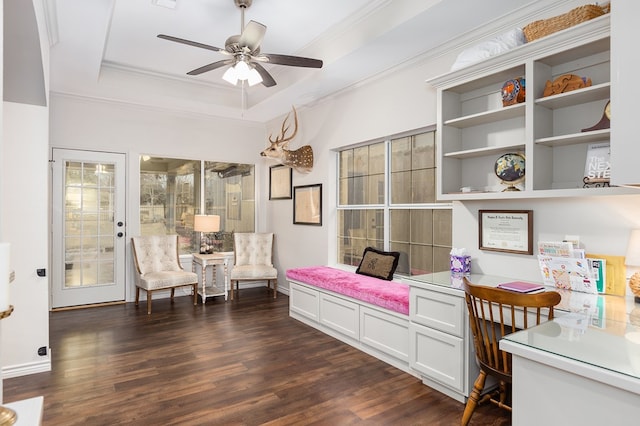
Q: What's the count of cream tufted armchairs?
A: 2